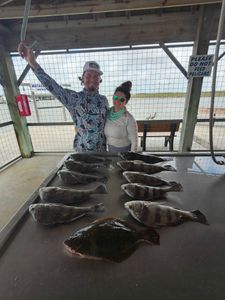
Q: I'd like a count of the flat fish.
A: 1